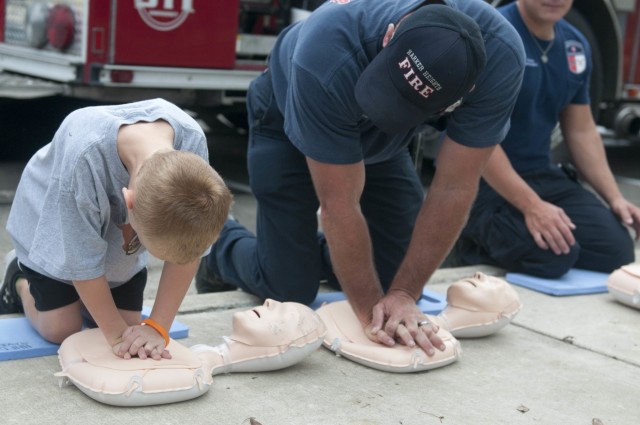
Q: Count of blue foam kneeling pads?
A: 3